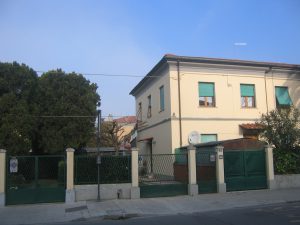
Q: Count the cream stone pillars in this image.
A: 6